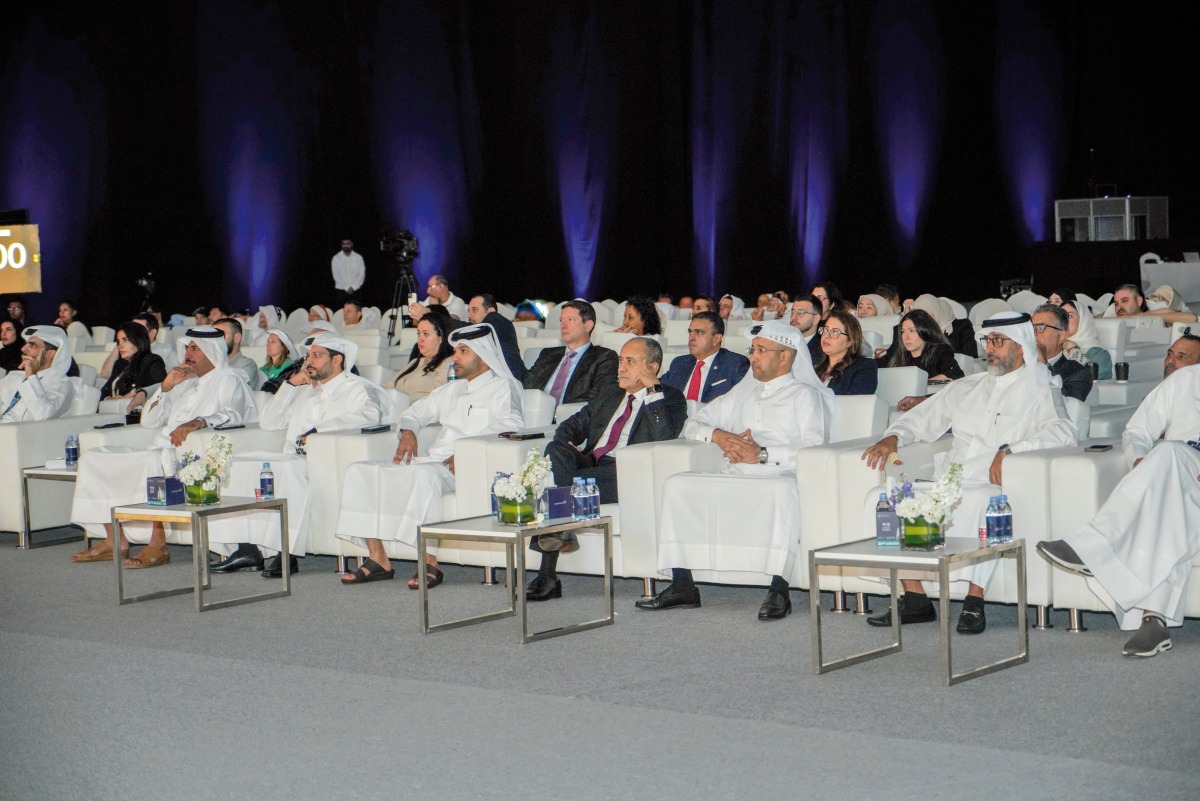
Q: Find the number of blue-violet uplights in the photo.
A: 8